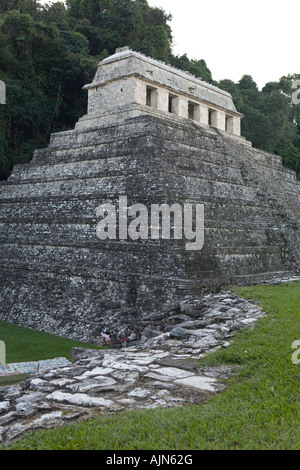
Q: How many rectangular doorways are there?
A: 5